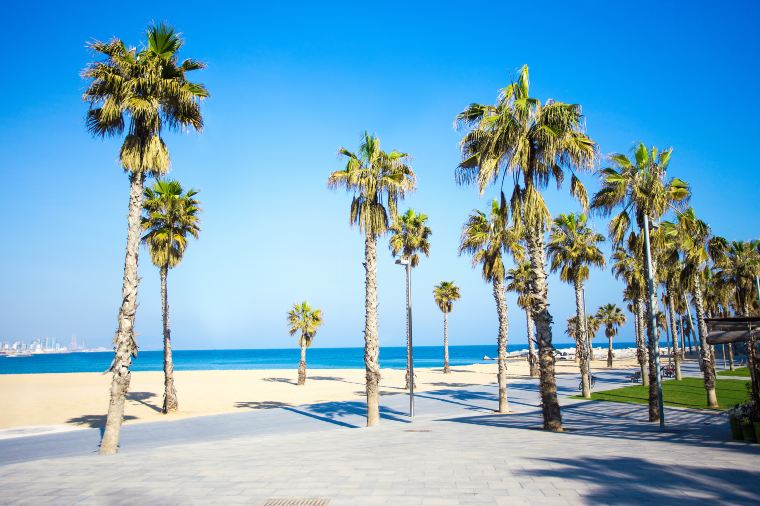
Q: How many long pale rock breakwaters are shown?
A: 1